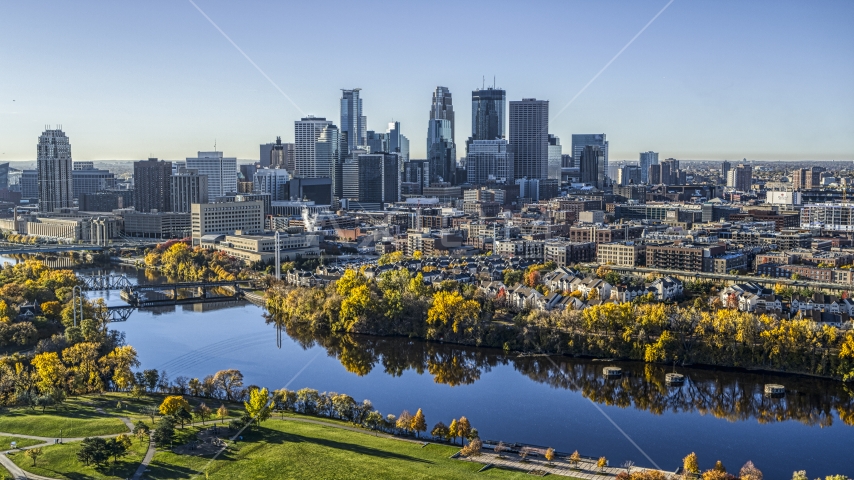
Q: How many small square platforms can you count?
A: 3